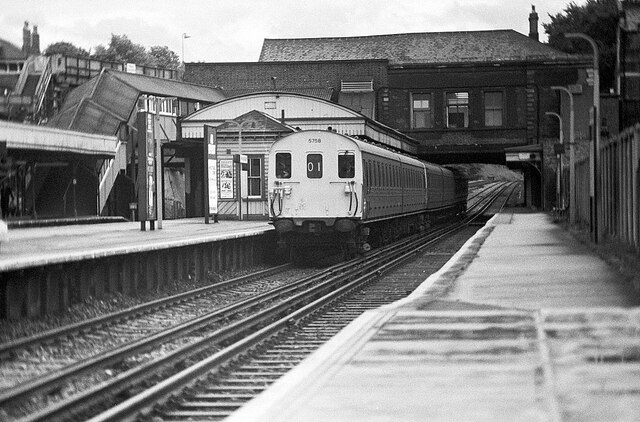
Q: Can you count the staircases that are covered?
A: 1